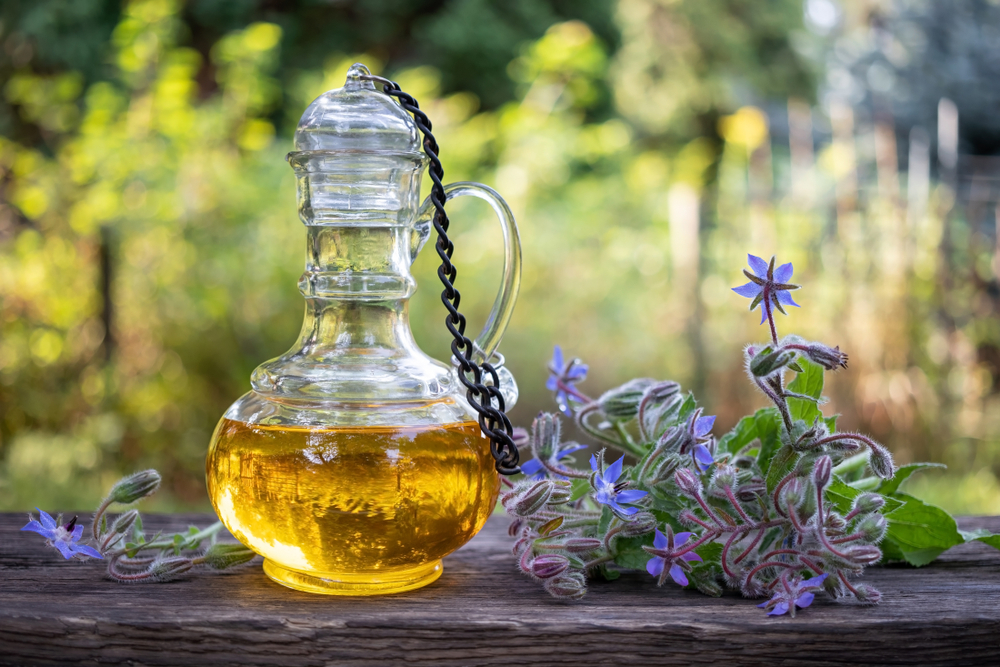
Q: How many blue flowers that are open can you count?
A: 8